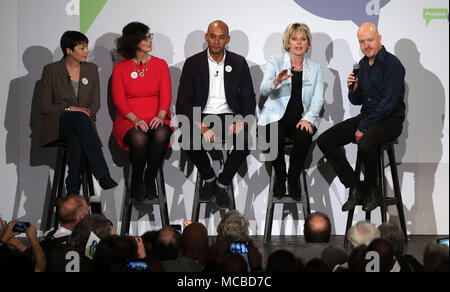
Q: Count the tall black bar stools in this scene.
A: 5